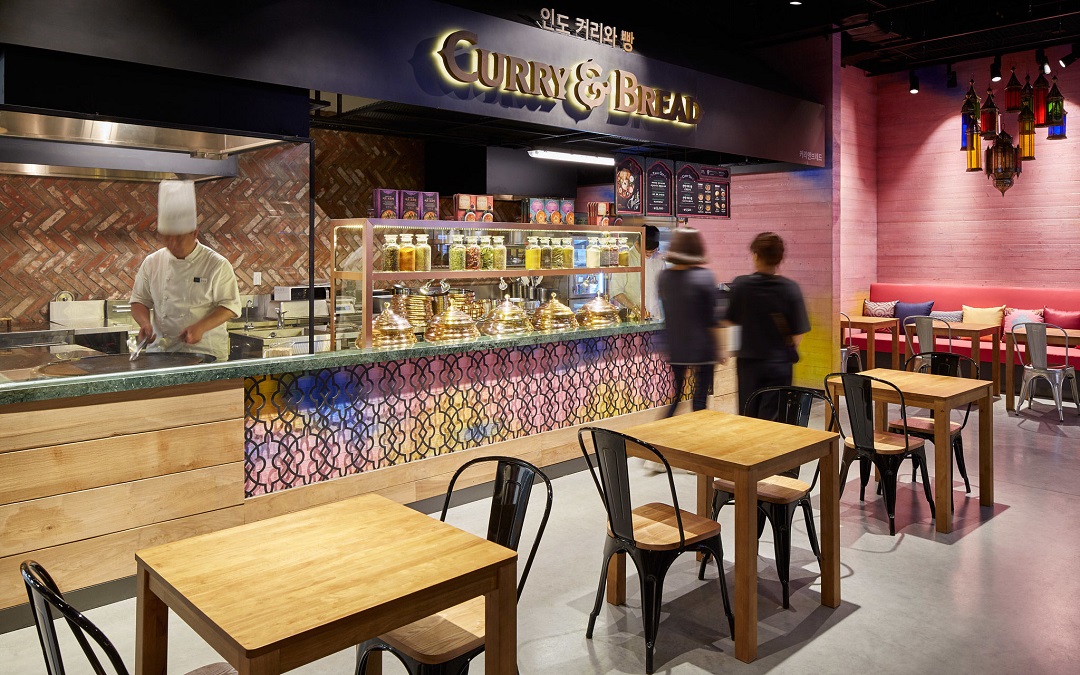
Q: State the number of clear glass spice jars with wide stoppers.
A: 15